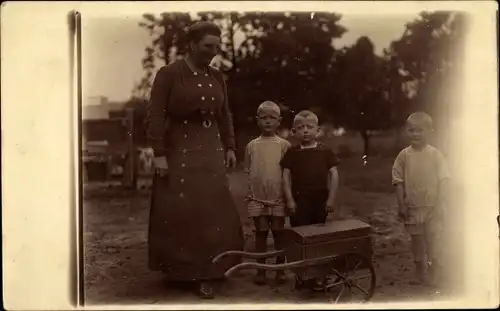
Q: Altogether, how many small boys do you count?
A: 3